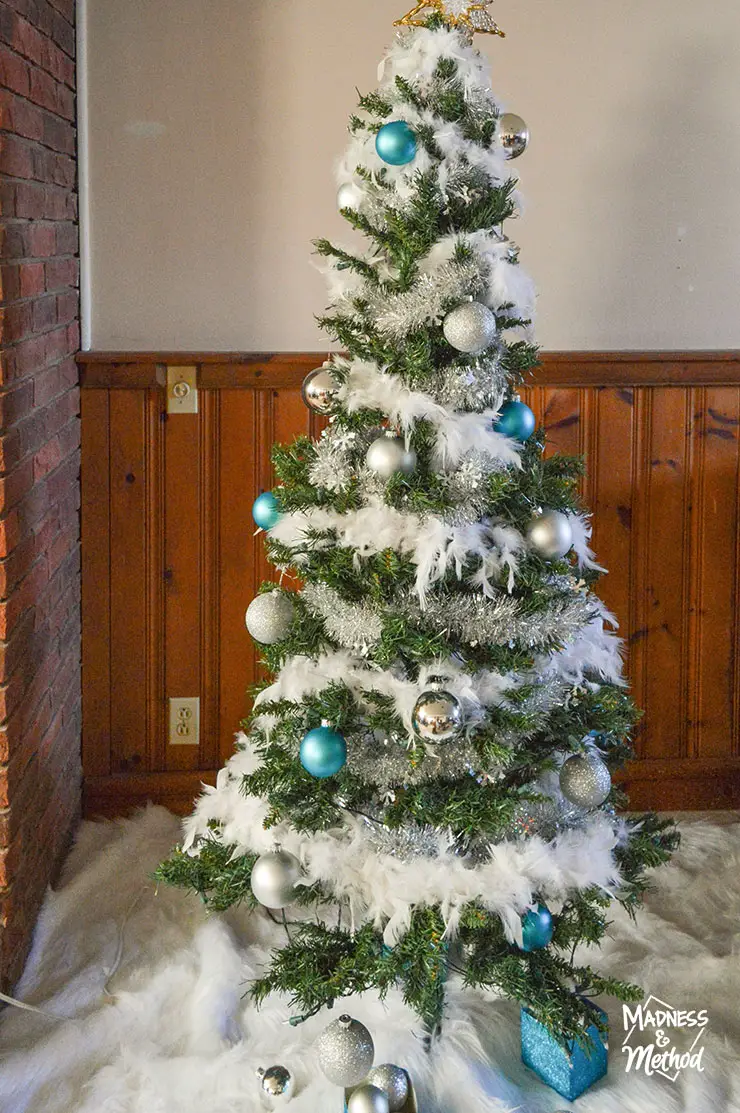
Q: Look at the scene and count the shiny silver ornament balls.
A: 4